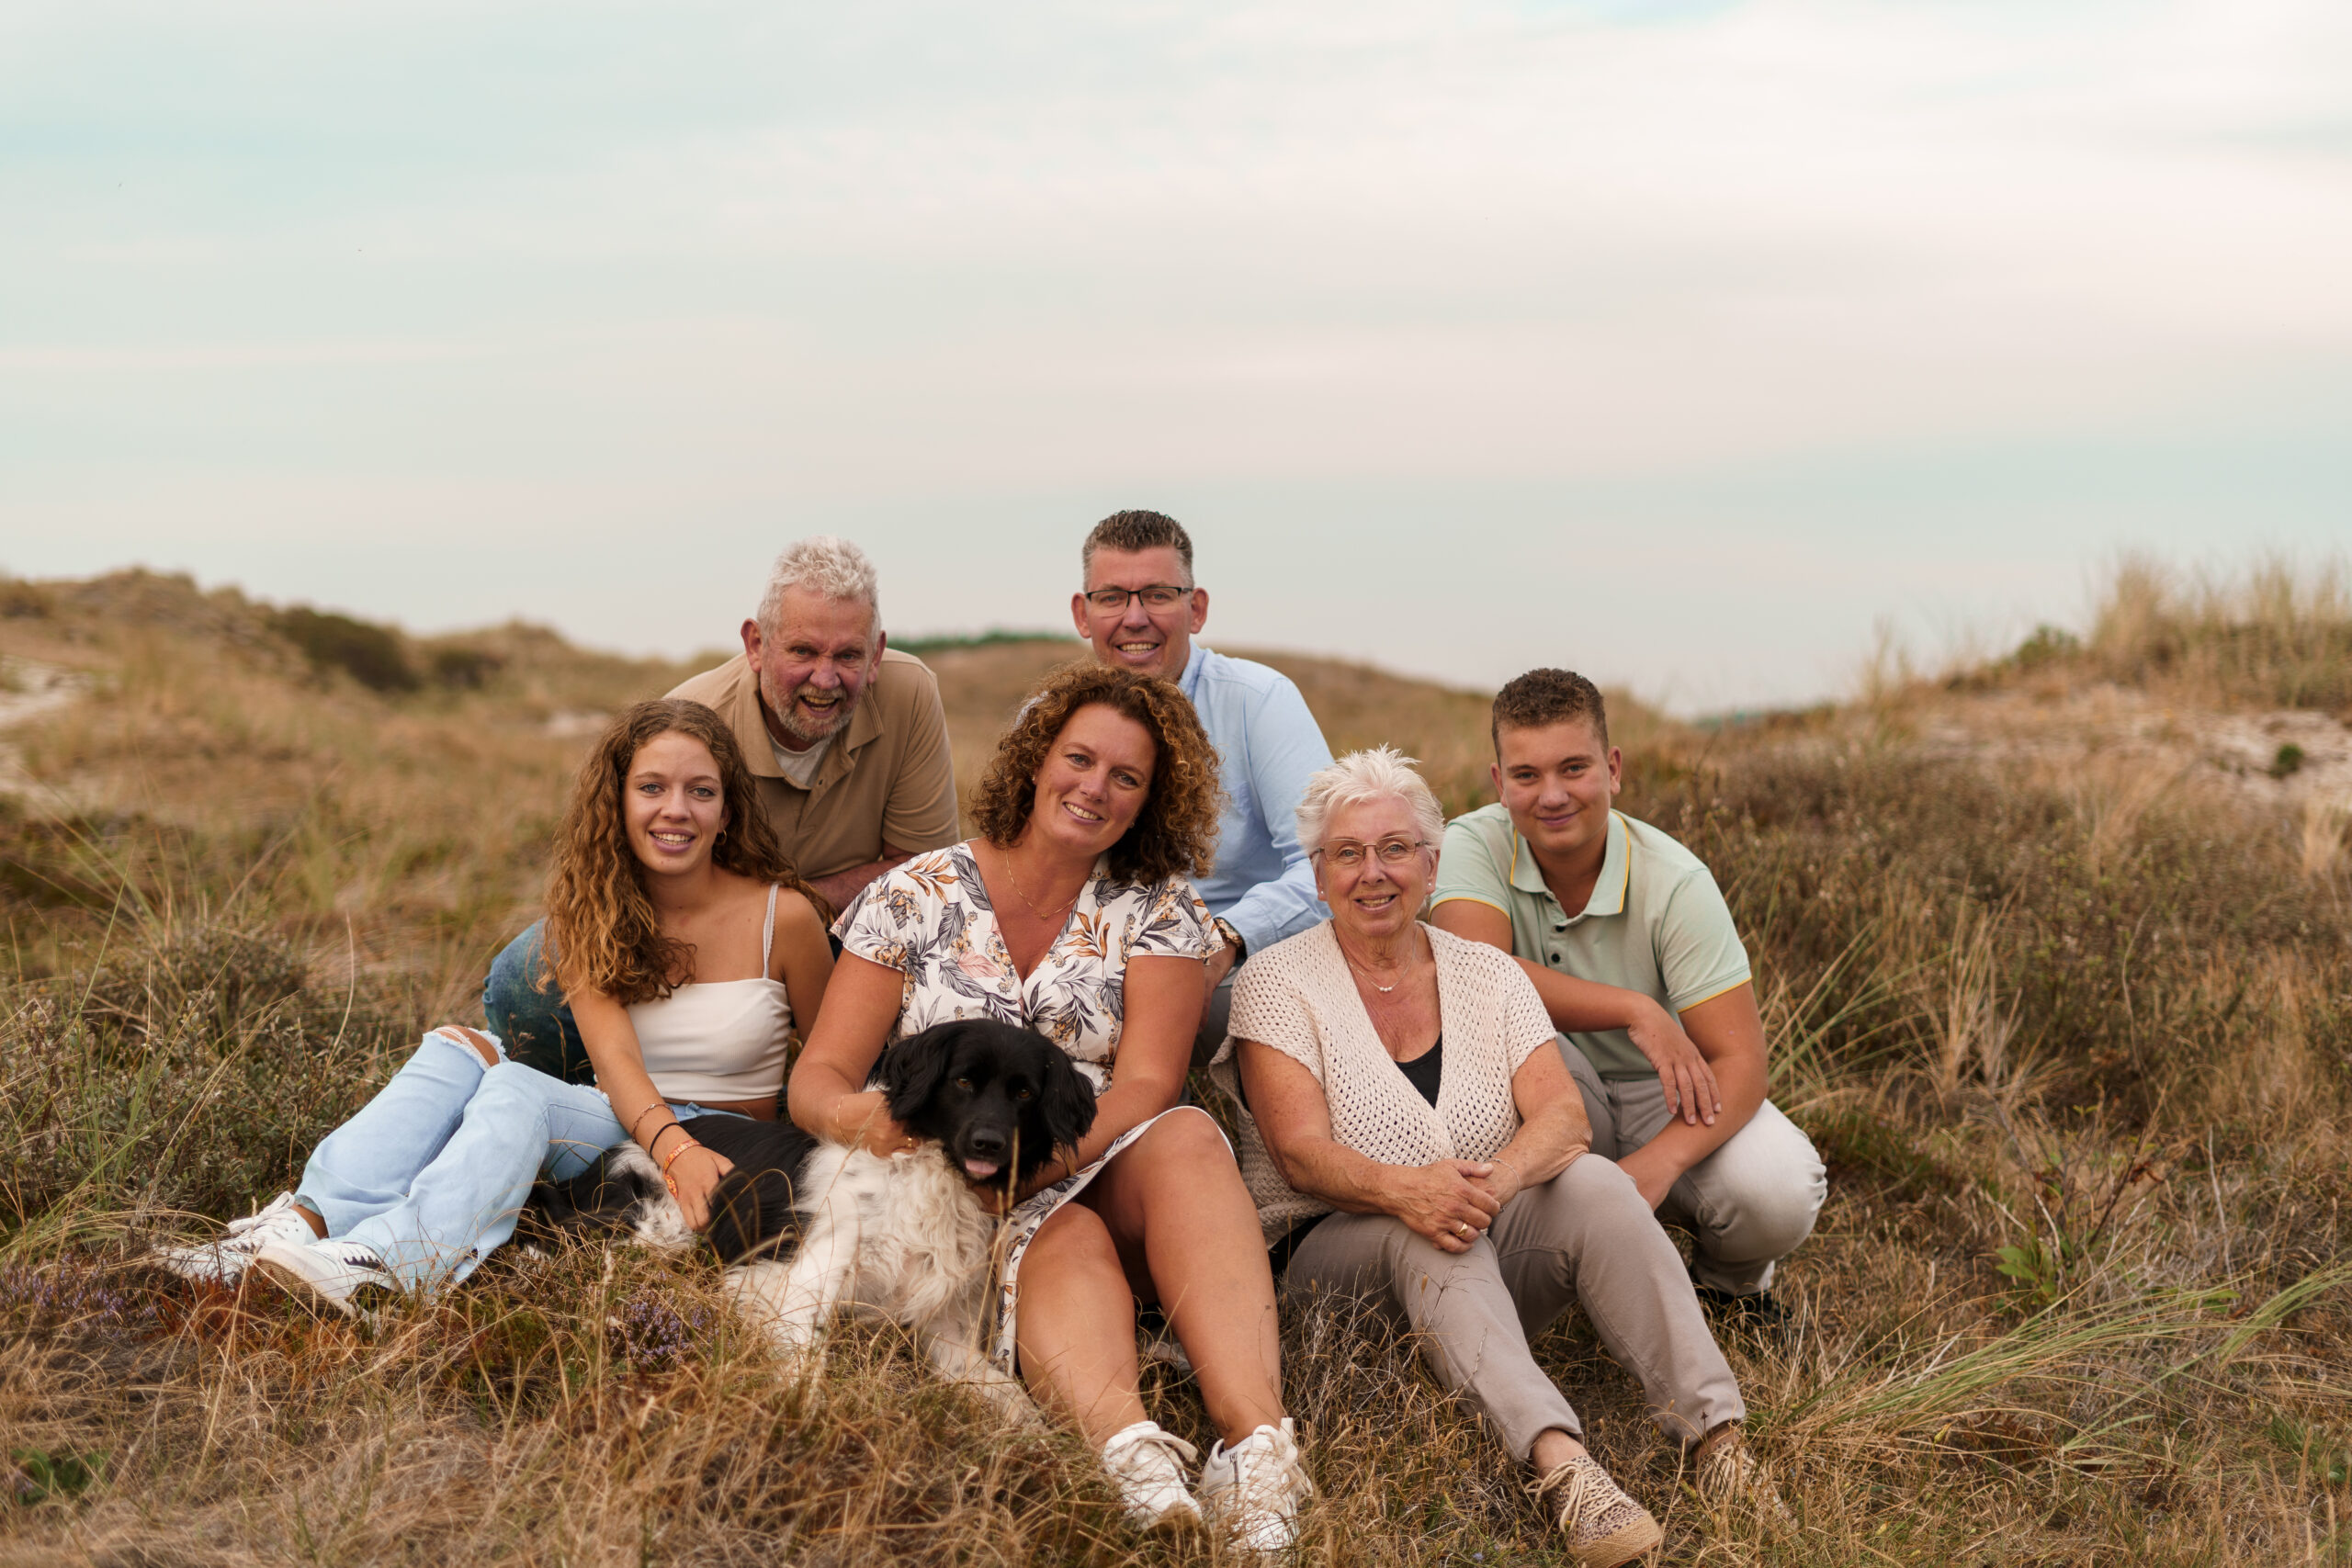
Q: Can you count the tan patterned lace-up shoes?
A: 2